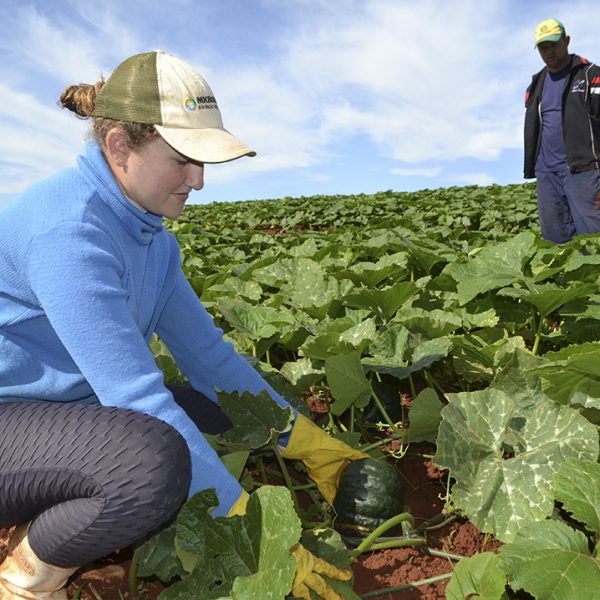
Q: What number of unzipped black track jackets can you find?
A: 1